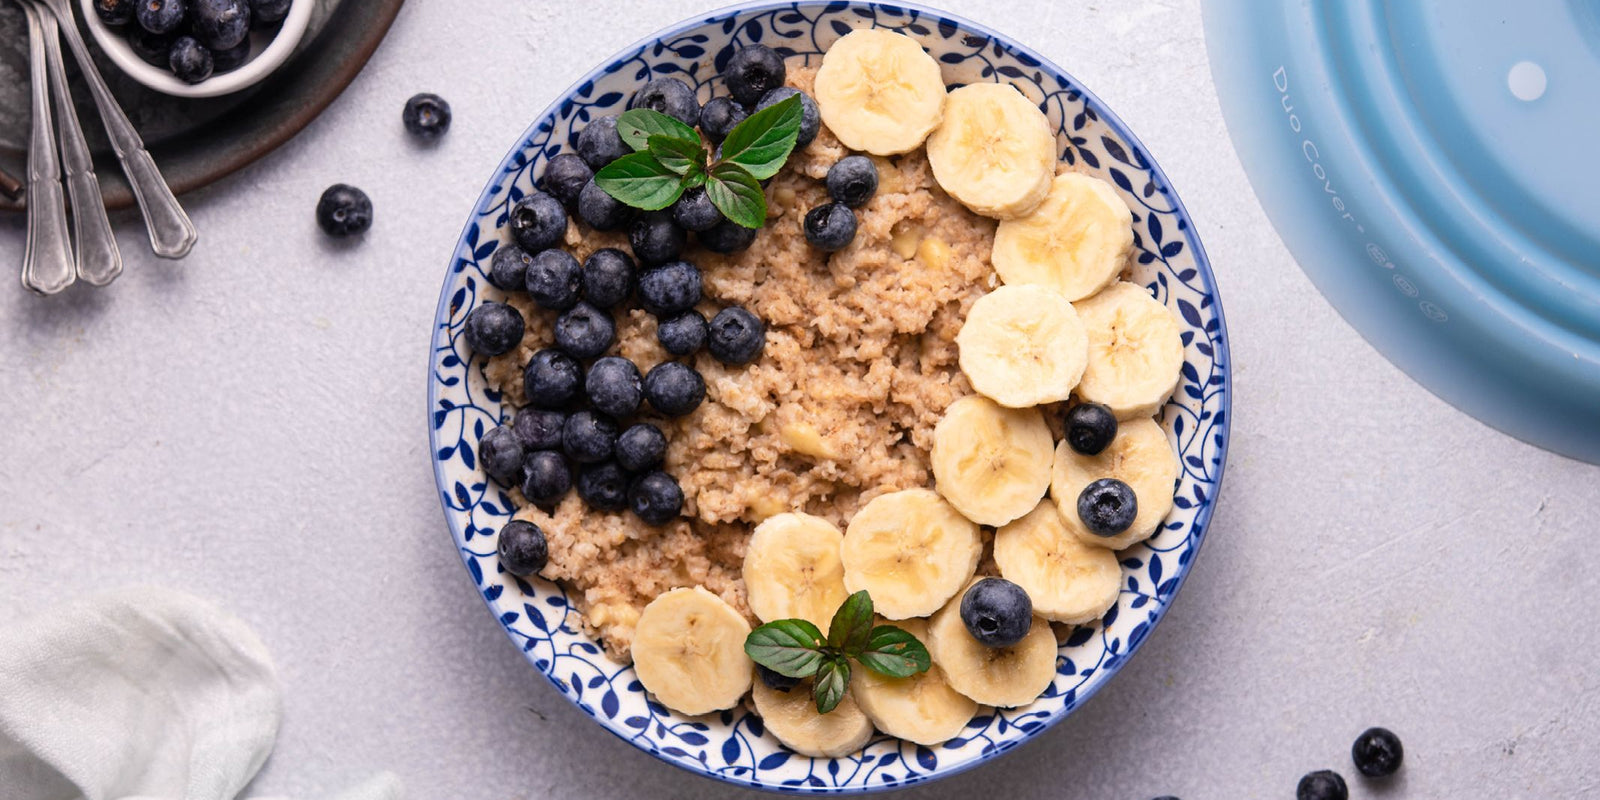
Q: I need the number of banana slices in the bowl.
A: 14